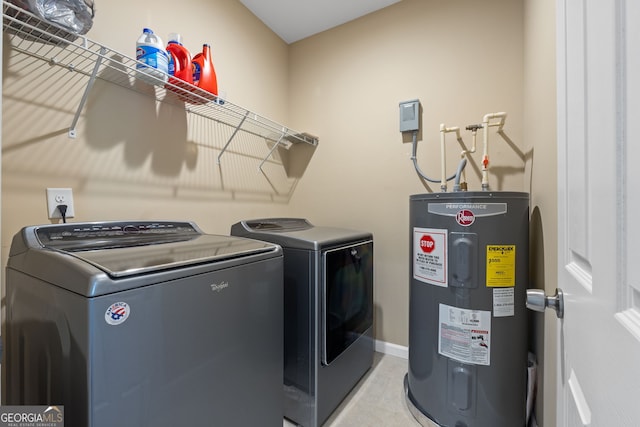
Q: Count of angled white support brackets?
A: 3